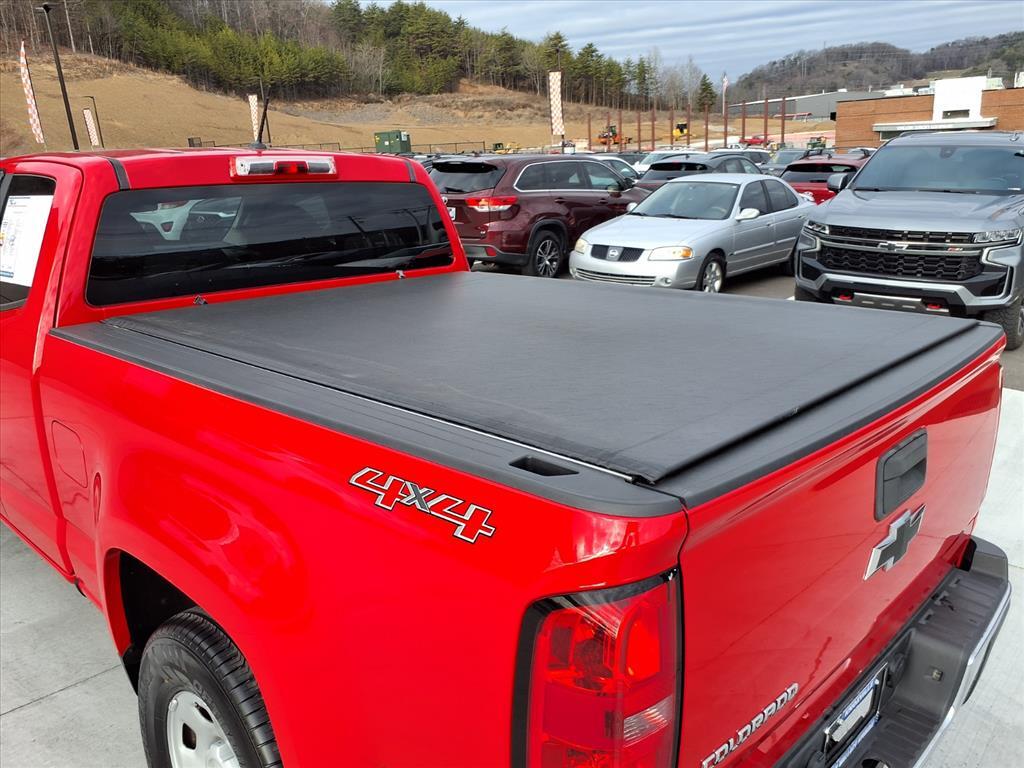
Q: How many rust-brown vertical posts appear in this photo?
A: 12